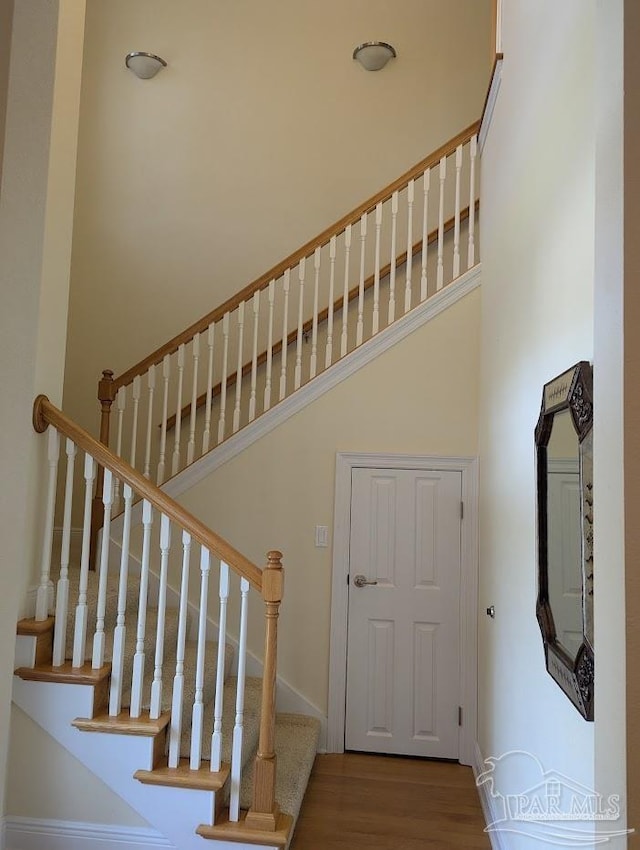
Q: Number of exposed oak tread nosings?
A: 5